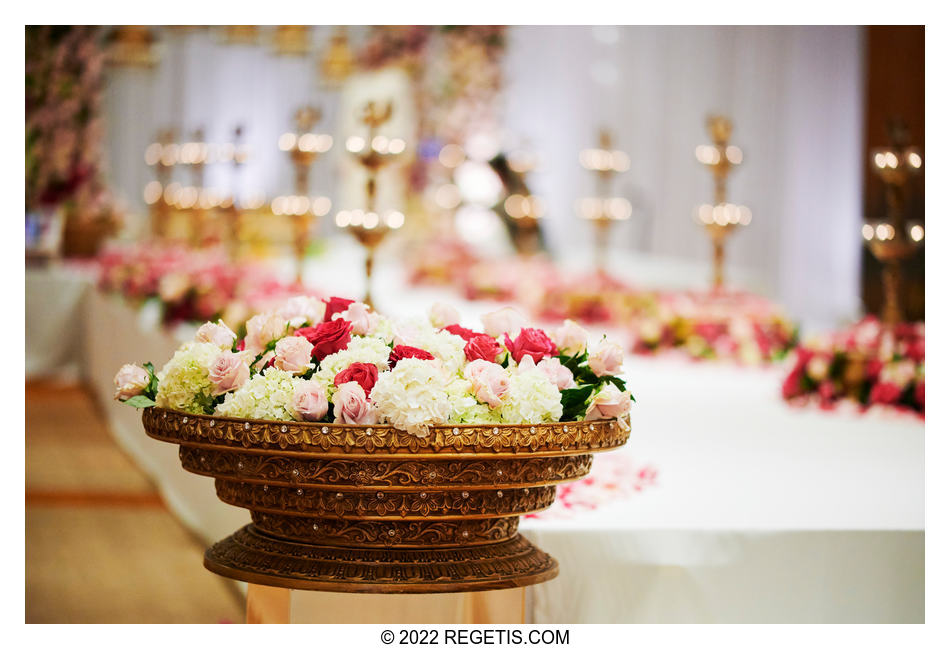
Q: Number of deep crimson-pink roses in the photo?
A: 7